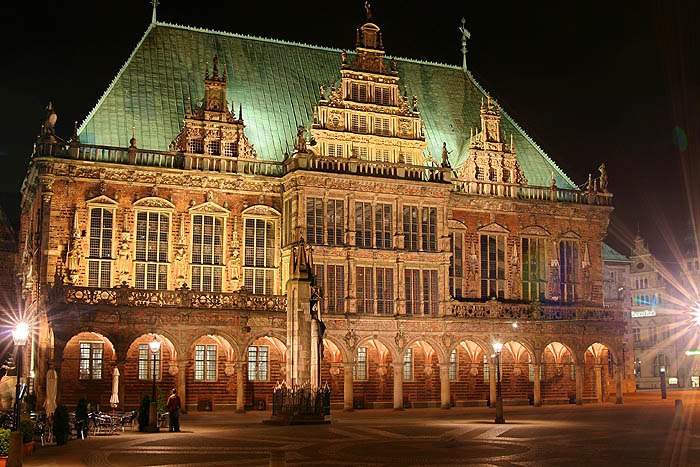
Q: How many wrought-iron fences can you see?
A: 1